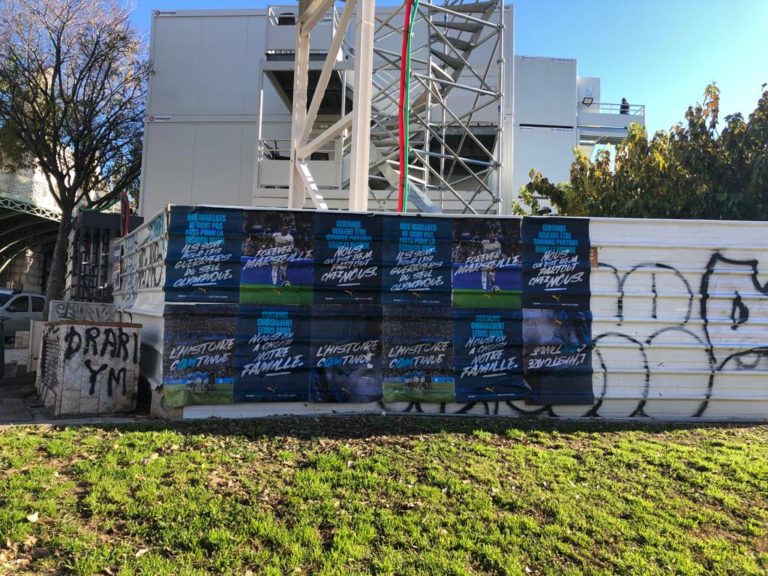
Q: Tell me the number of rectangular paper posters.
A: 12